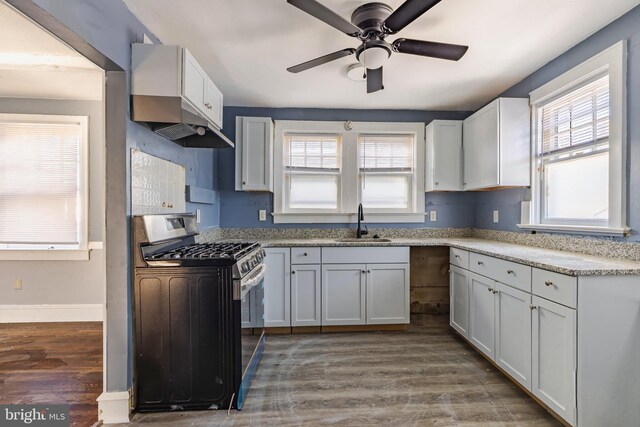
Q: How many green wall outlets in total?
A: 0